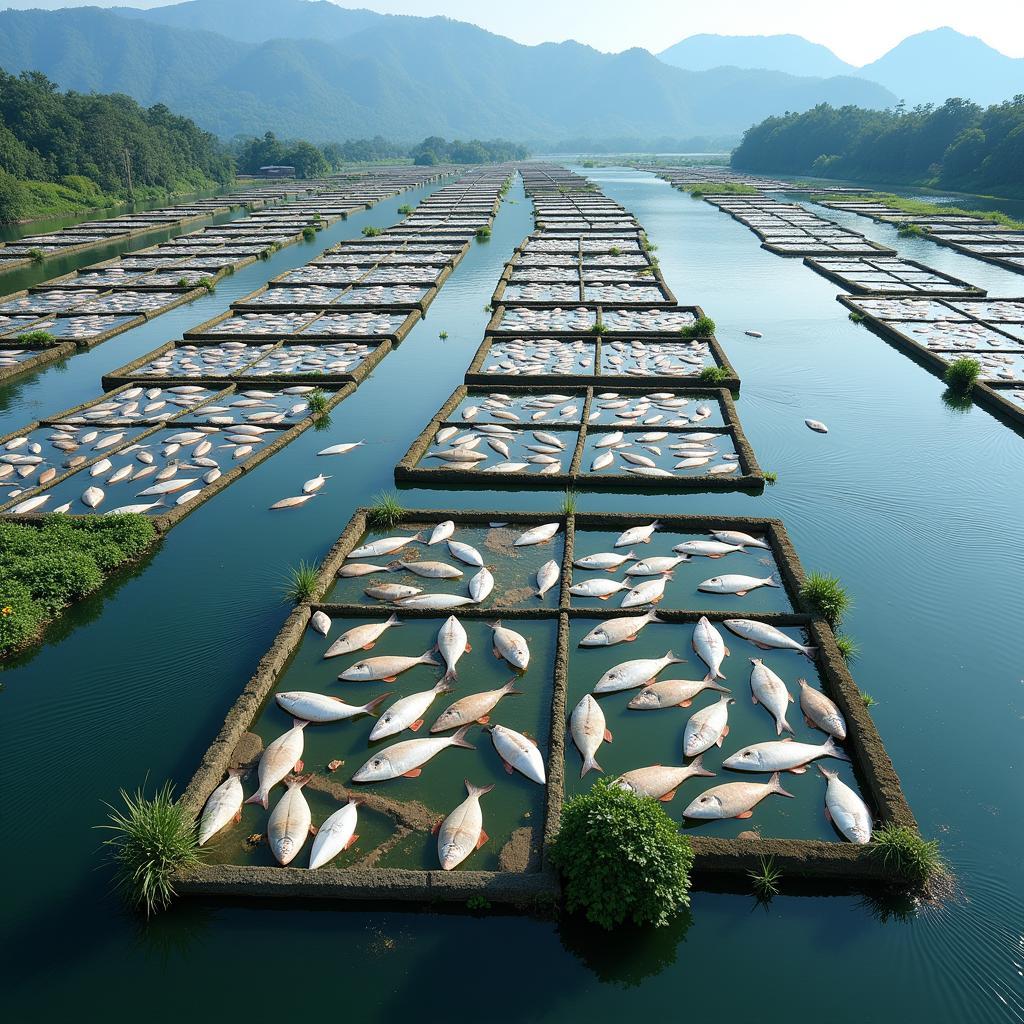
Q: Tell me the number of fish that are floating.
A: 5